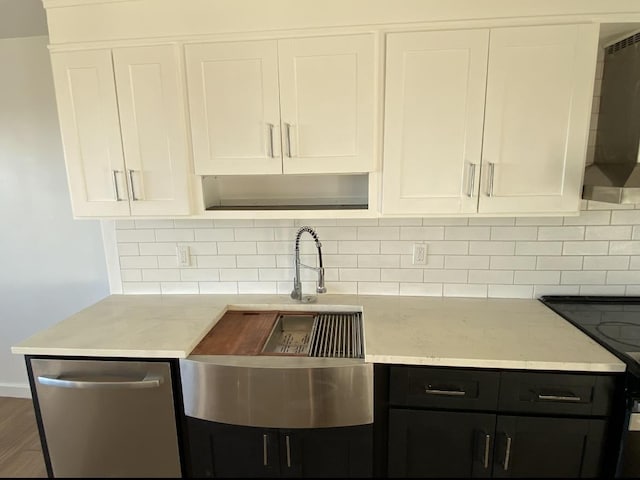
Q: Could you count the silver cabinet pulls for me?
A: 12